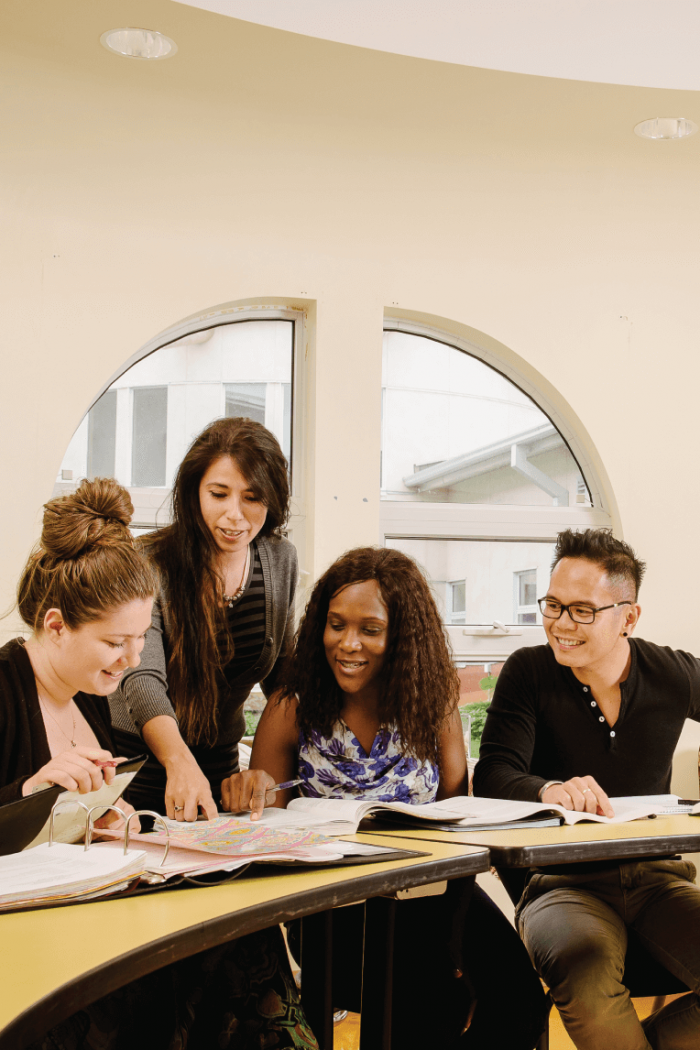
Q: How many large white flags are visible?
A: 0